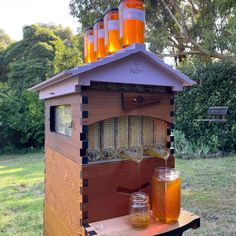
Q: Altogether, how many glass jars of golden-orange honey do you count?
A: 6